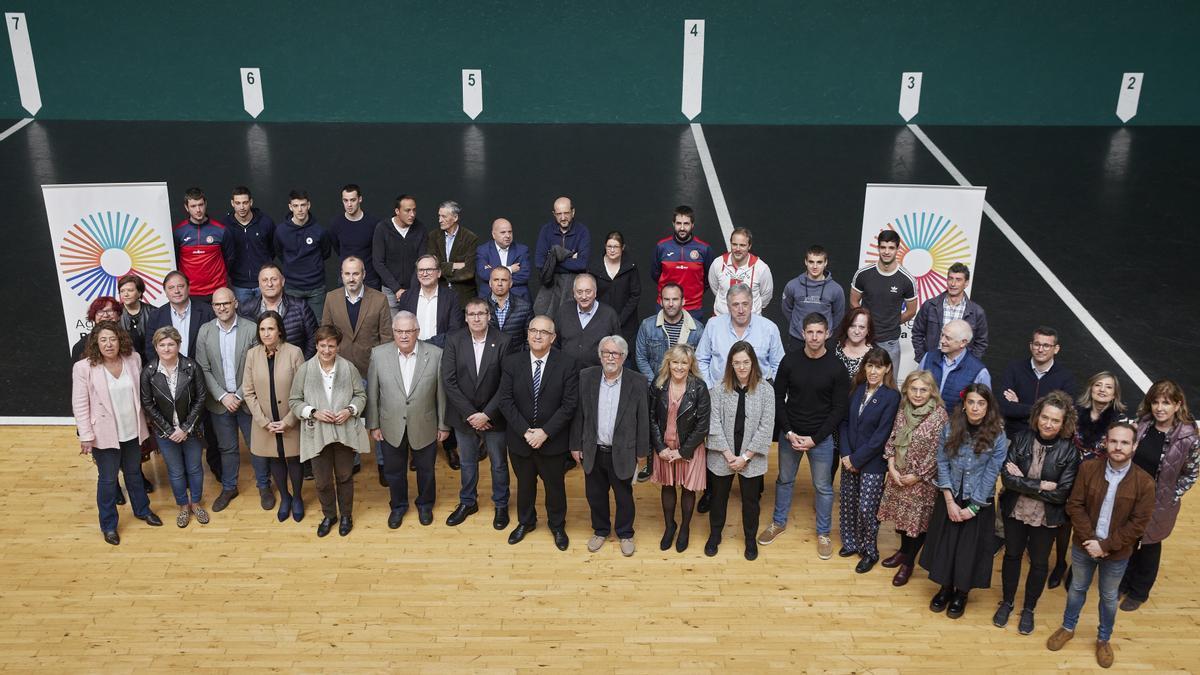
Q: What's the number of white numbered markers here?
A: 6